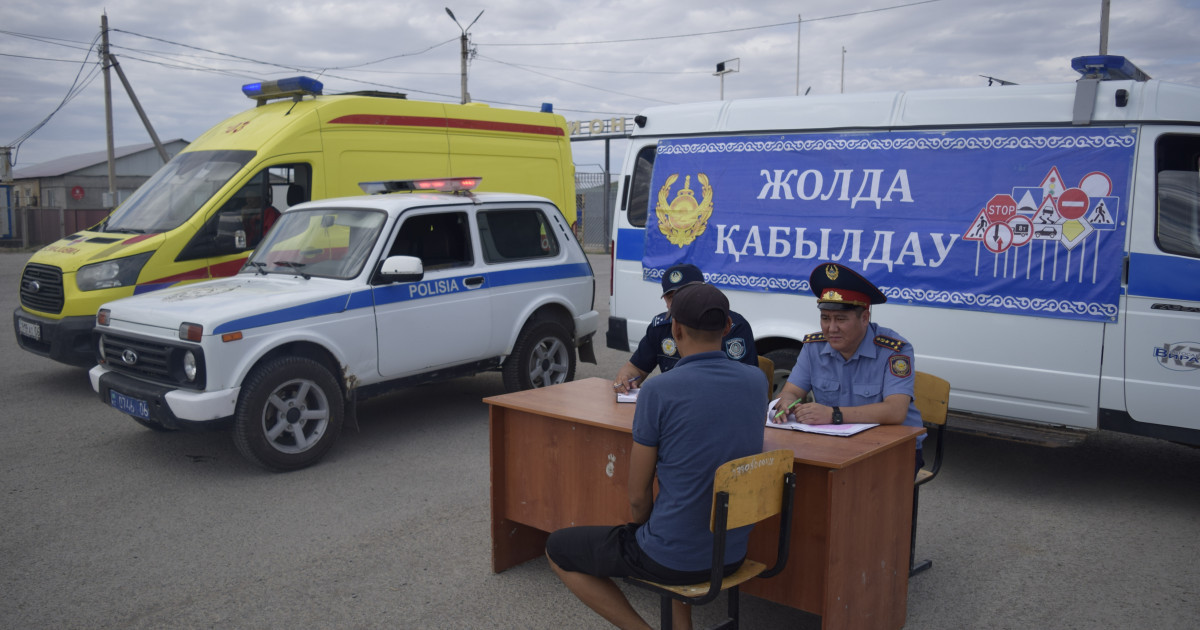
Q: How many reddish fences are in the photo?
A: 1